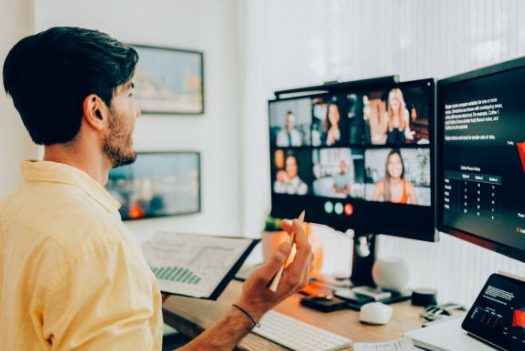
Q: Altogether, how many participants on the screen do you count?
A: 6